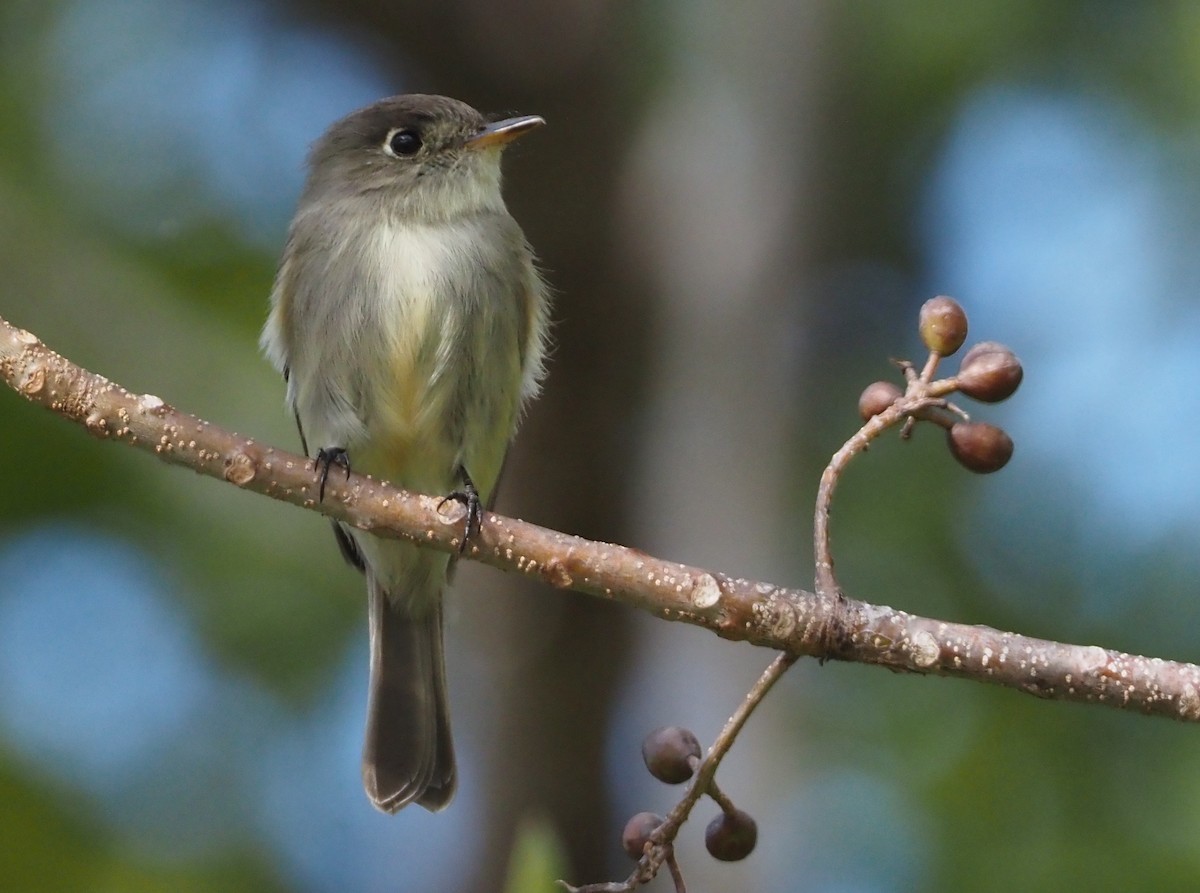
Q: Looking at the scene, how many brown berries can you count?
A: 7